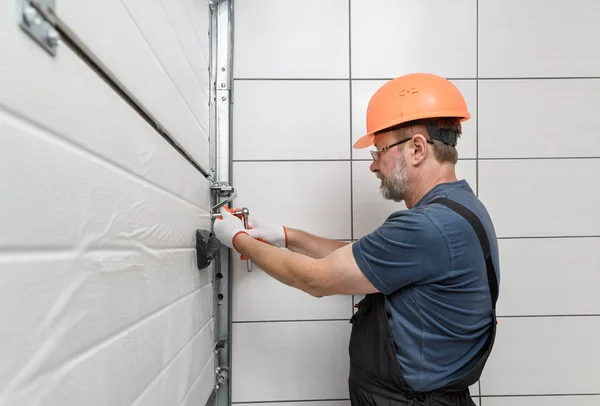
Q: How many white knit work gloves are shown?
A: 2